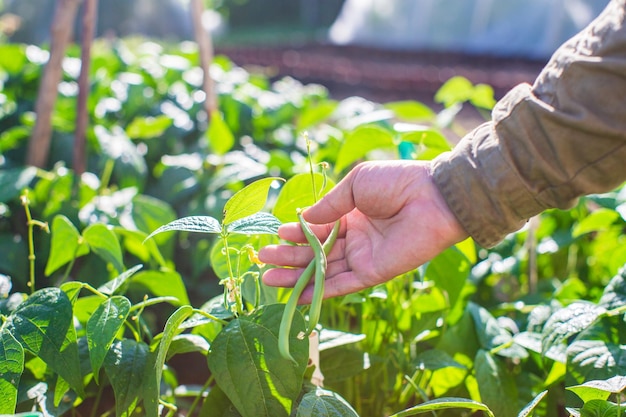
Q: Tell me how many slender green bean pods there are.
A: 2